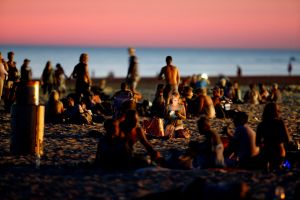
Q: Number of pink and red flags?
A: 0